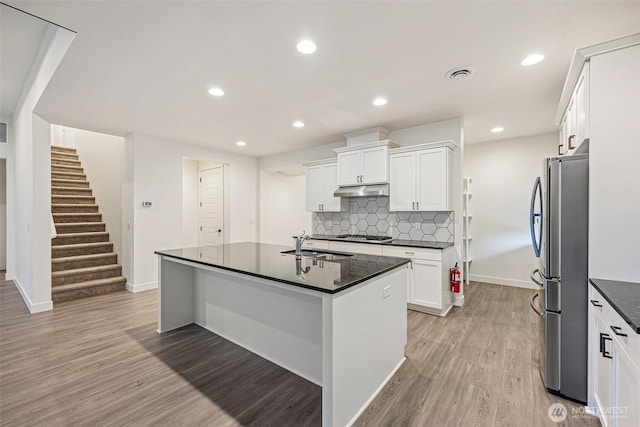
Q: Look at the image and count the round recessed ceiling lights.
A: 7